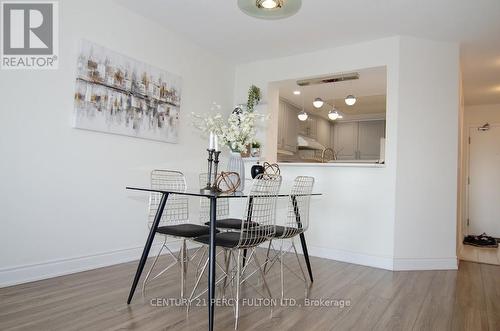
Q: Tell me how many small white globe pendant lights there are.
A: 4